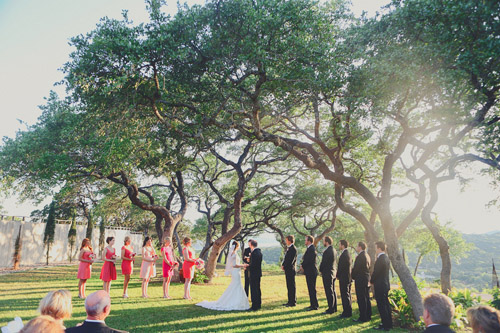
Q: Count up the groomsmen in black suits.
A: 6